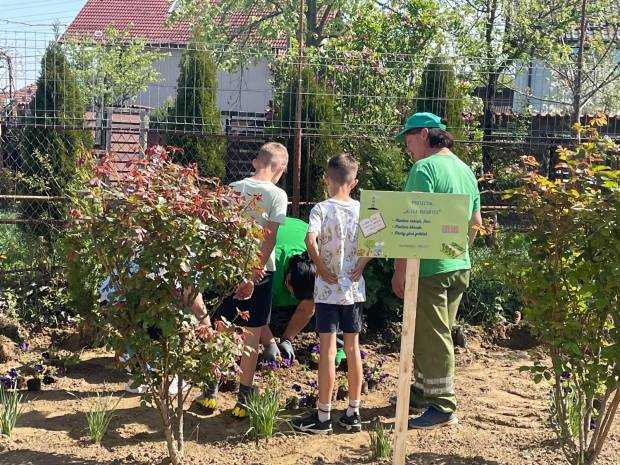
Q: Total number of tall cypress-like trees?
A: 4